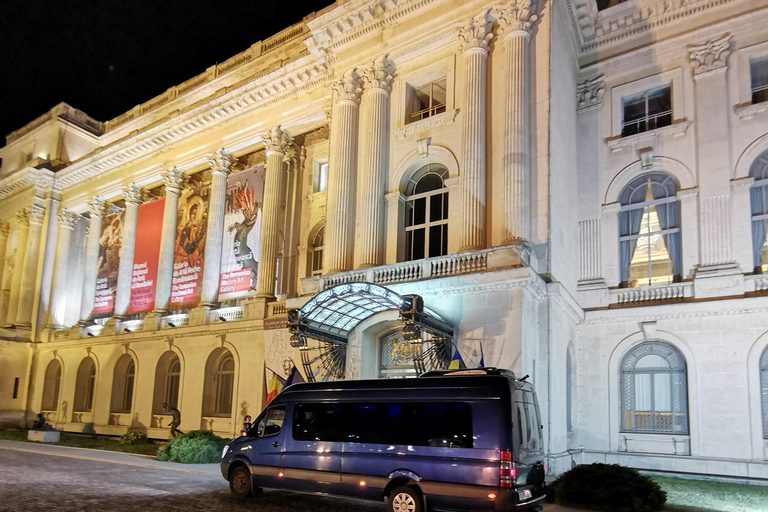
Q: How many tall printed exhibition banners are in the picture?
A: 4